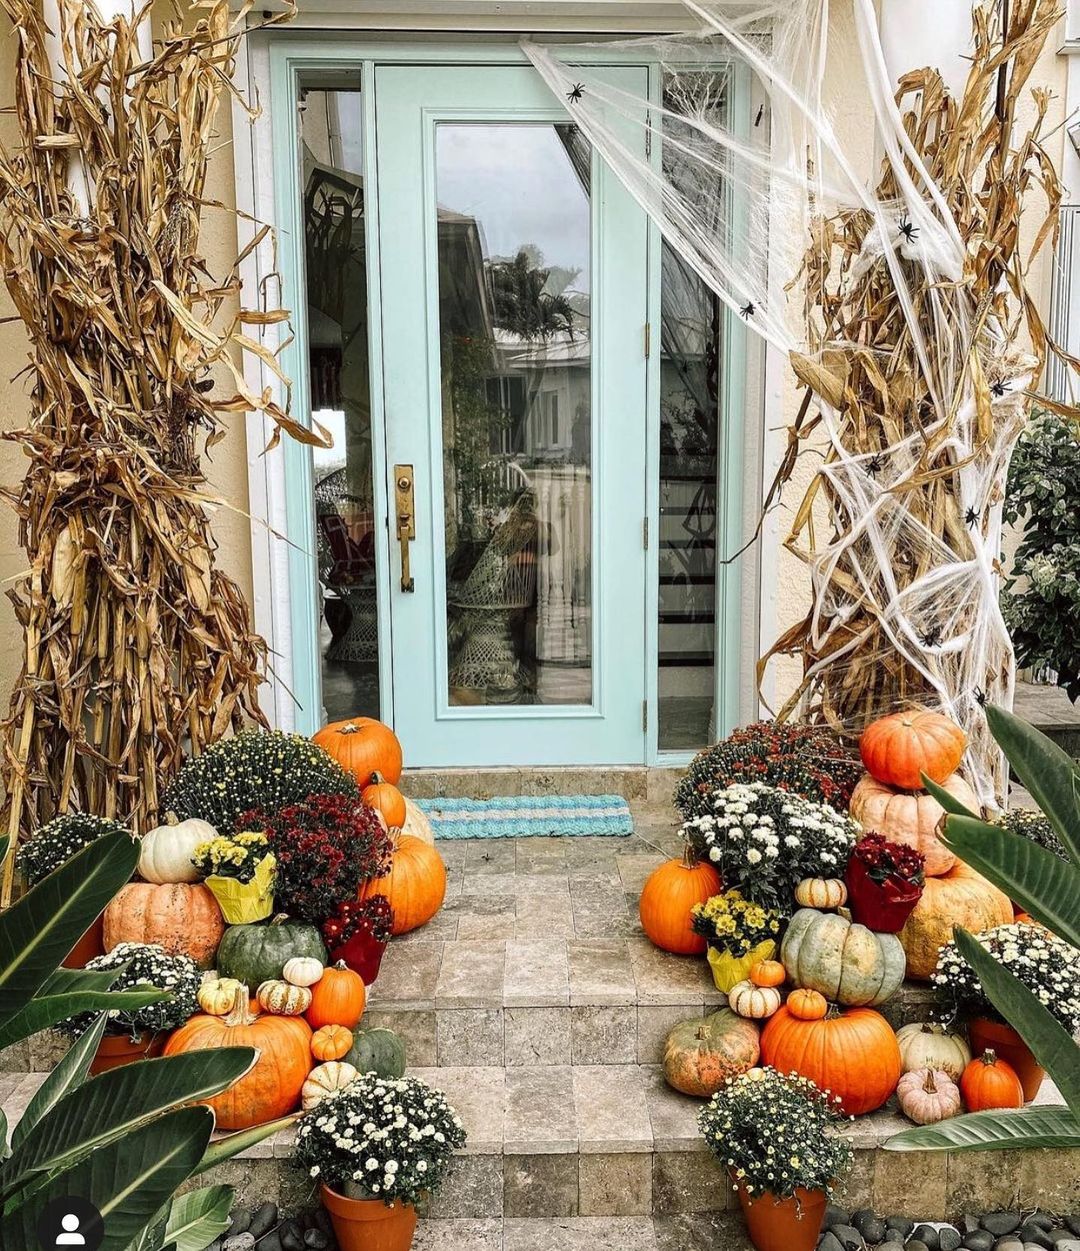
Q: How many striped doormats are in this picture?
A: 1